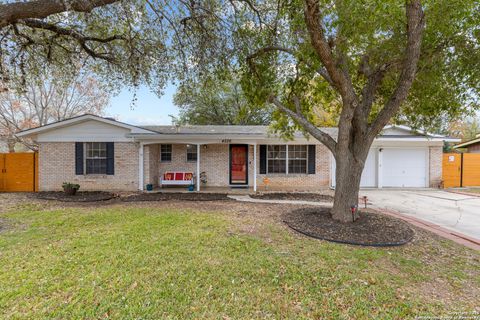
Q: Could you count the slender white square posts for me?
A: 3